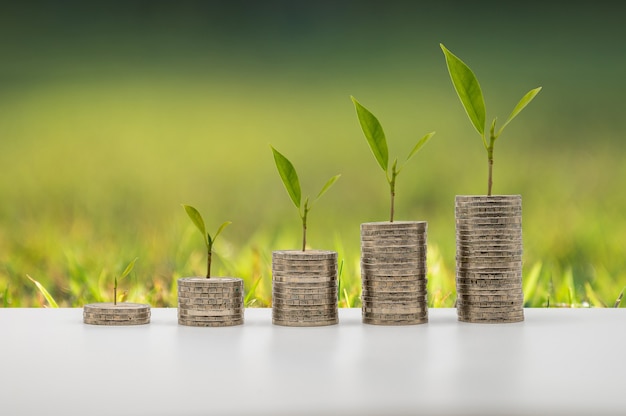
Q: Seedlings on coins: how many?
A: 5